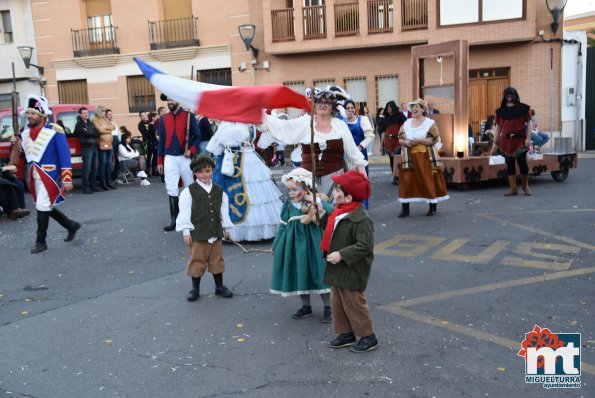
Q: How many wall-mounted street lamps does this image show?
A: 3